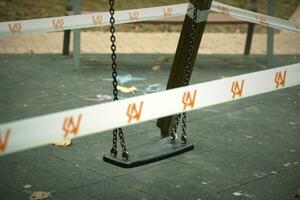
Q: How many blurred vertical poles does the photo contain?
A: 4